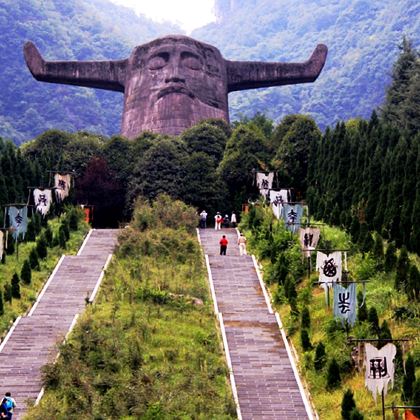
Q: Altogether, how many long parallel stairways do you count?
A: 2